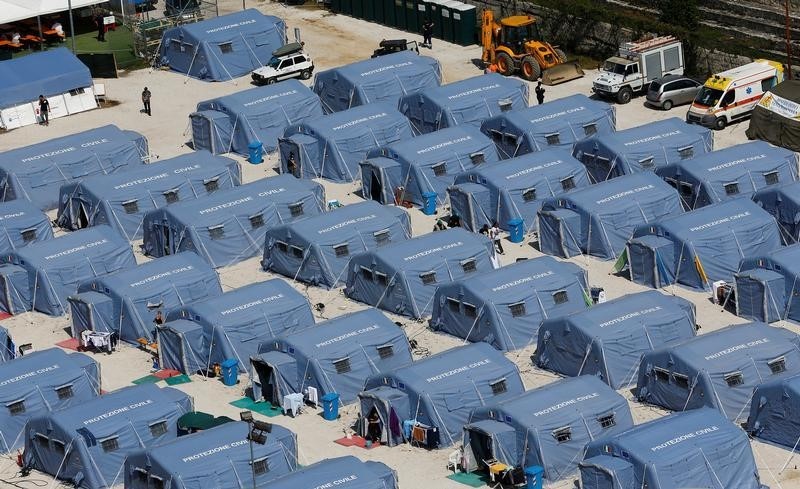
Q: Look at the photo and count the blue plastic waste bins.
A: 6